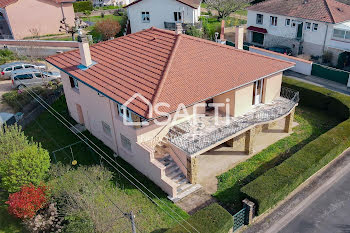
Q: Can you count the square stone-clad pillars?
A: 3